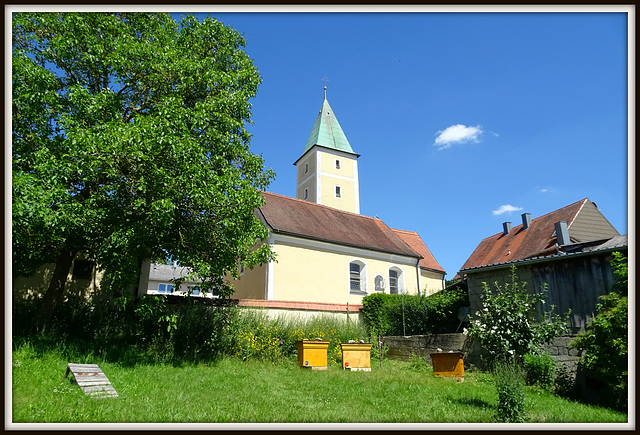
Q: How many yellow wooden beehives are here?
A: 3